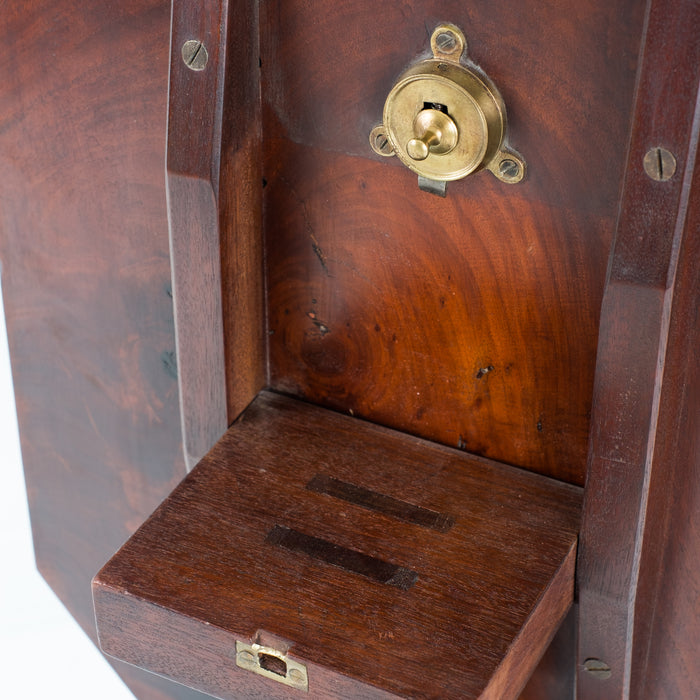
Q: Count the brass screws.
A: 8